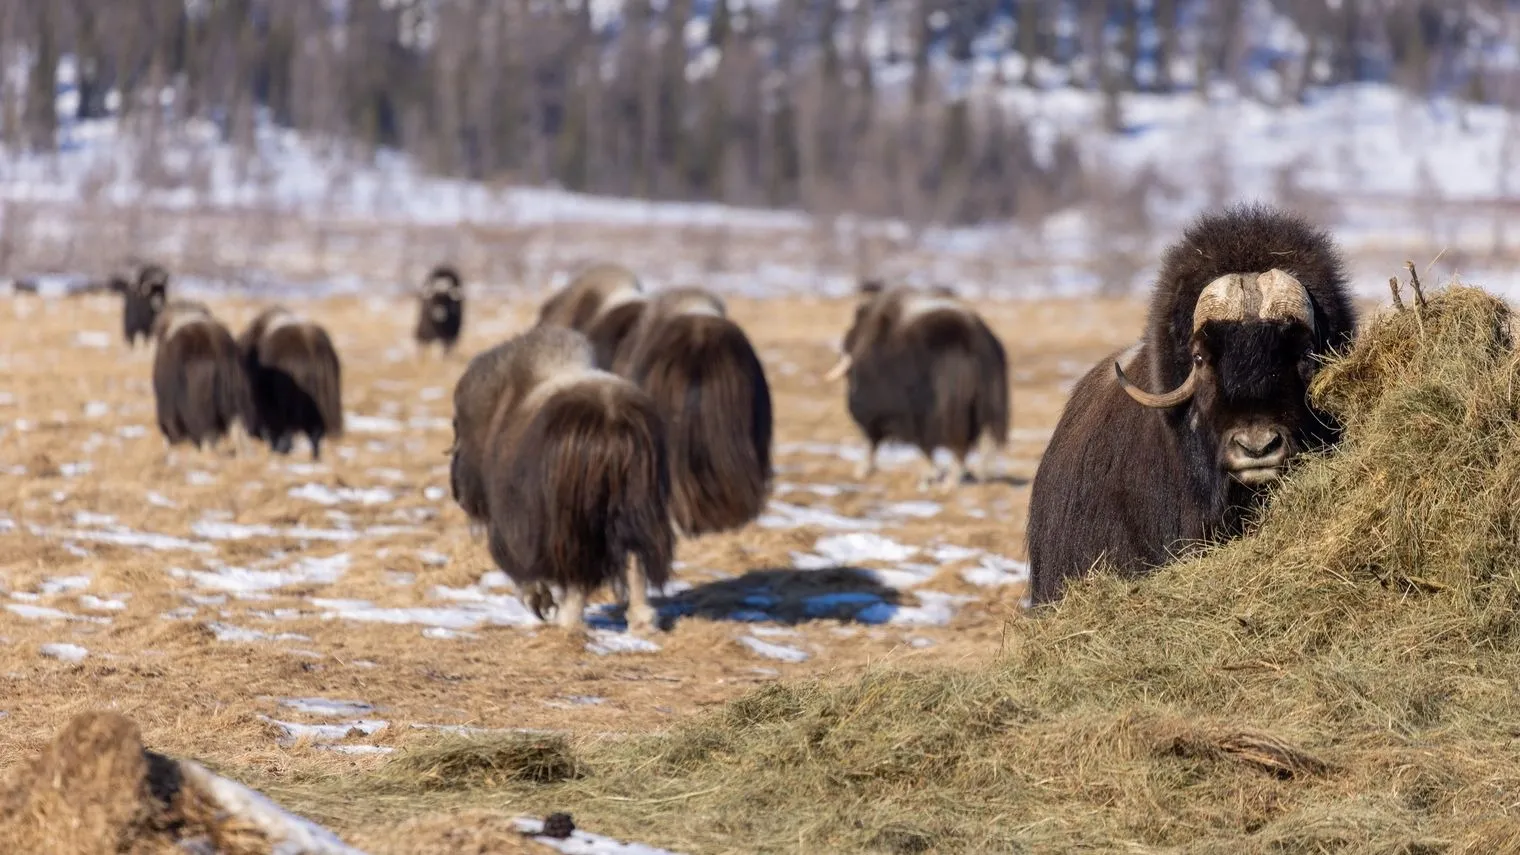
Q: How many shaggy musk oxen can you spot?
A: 9